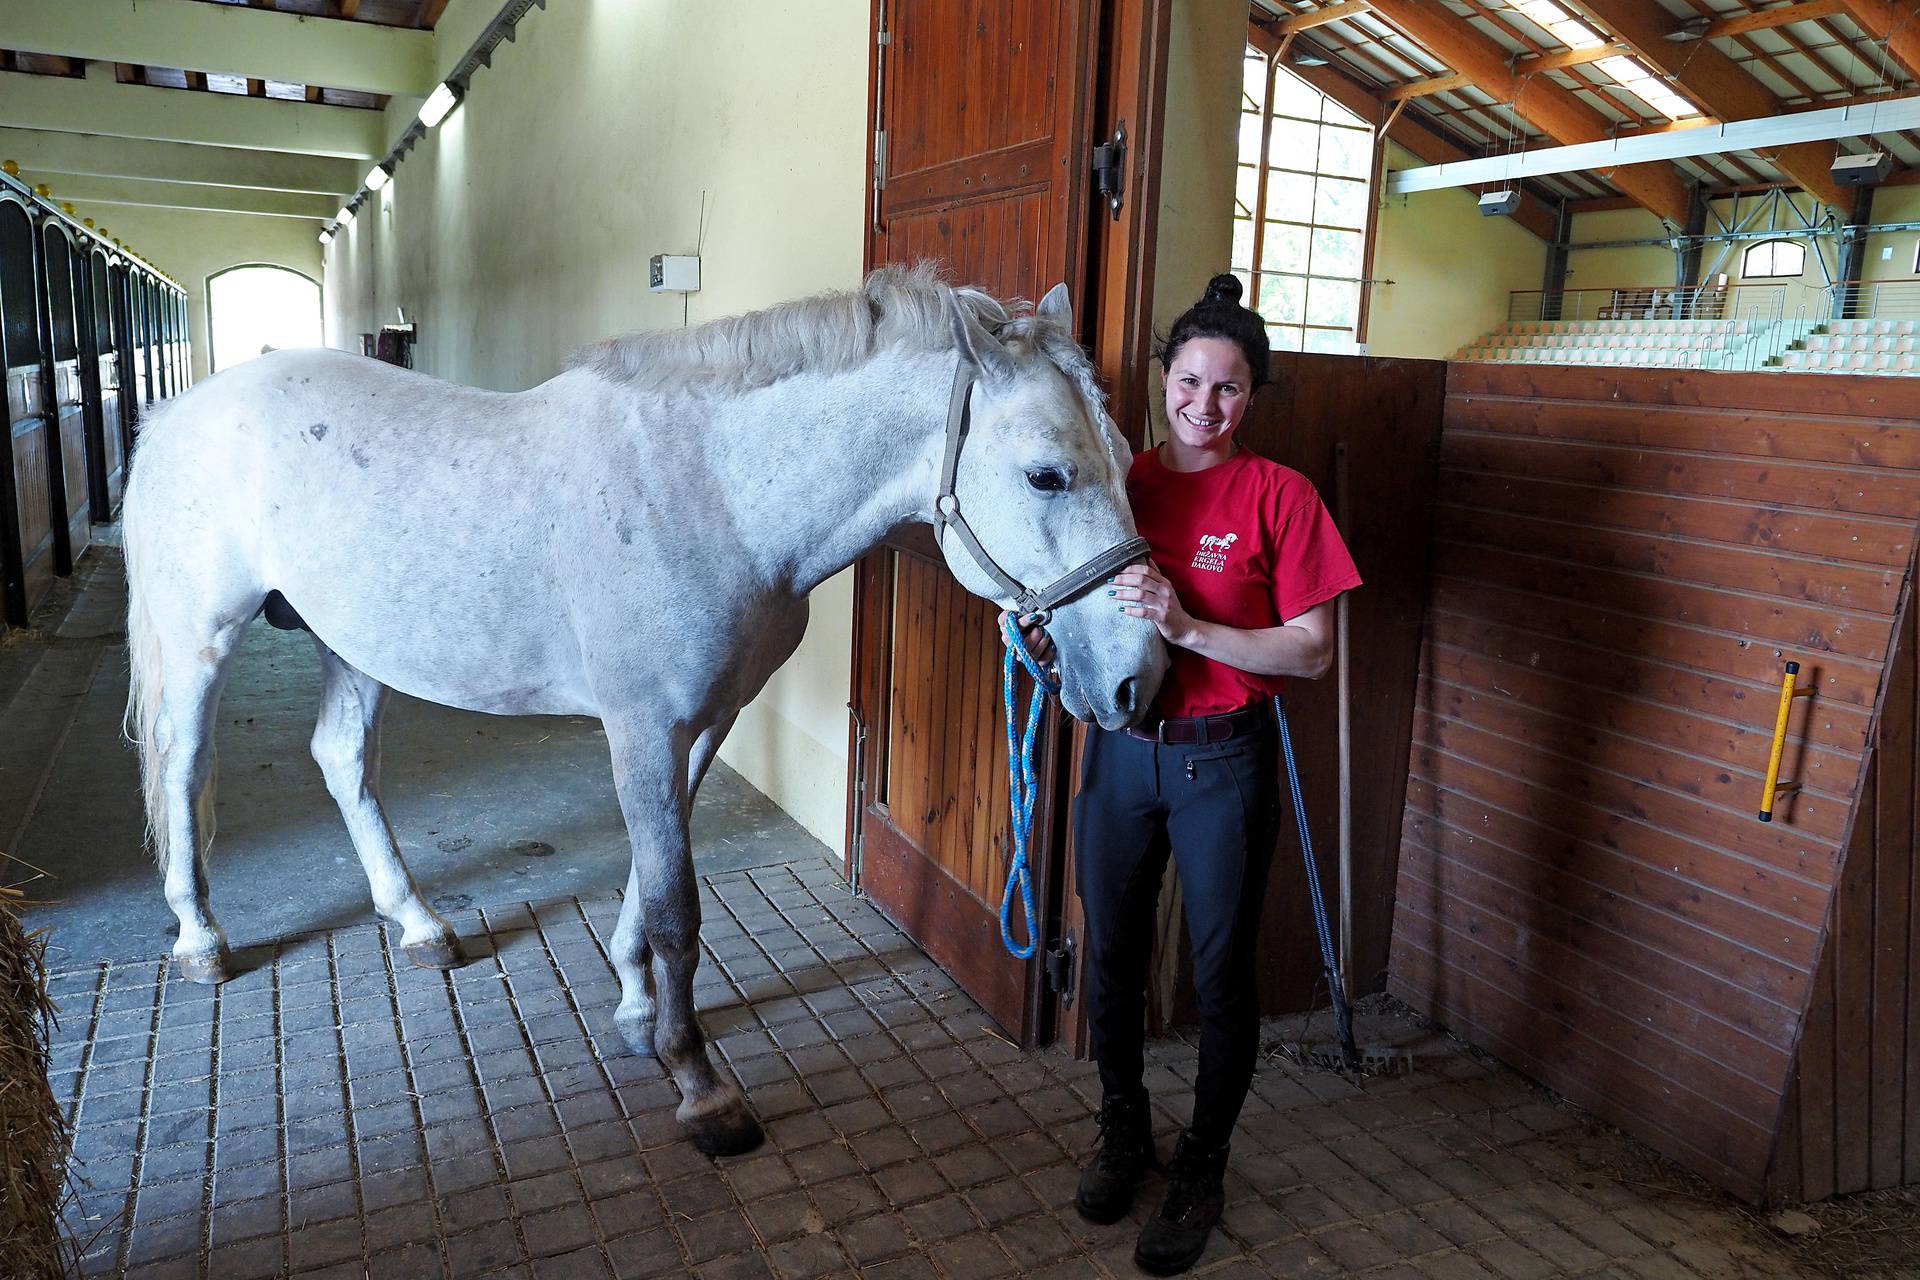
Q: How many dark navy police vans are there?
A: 0